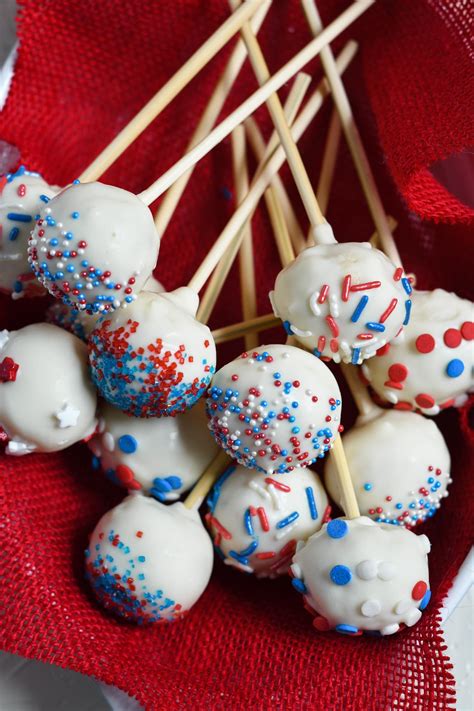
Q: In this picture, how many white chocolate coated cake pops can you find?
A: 13